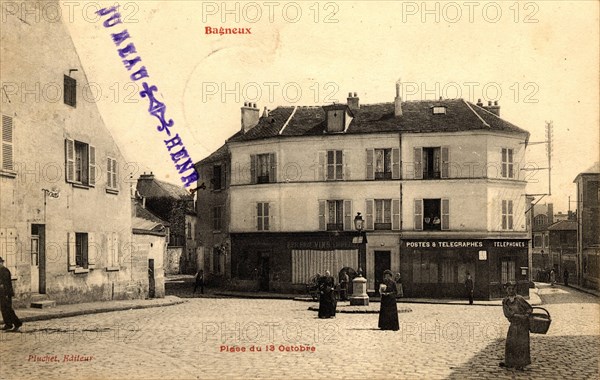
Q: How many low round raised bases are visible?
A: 1